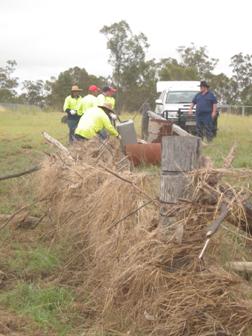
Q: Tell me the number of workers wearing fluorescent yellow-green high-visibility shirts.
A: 4